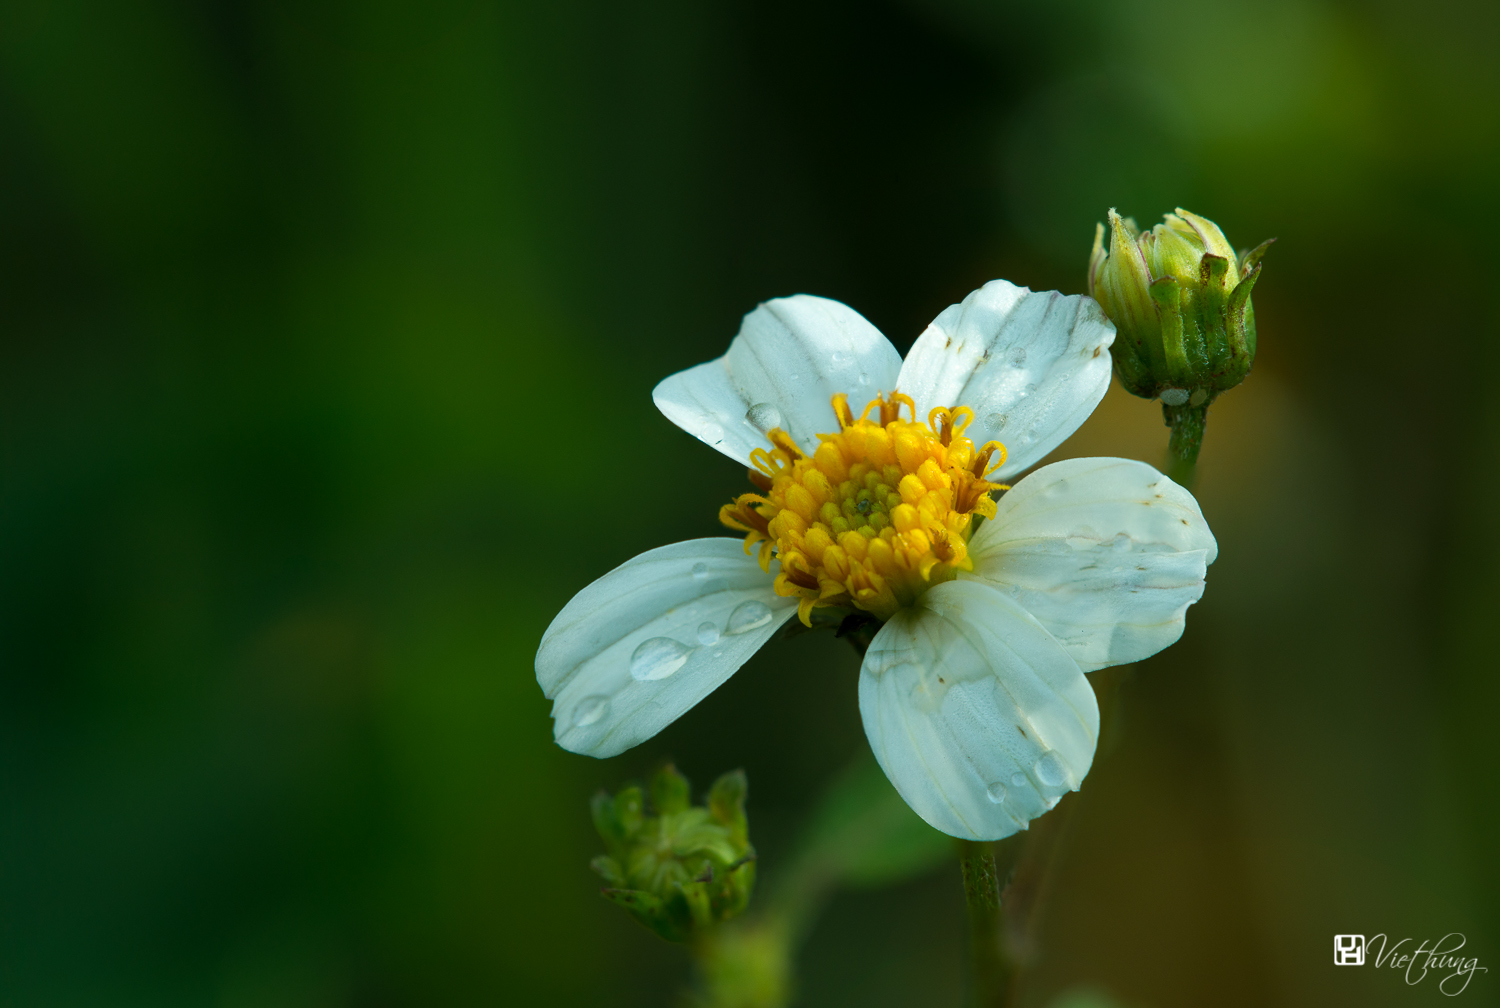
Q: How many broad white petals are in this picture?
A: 5